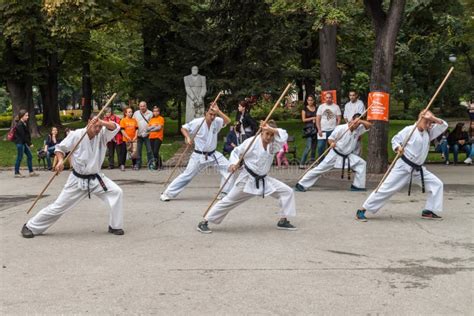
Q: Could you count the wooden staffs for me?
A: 5